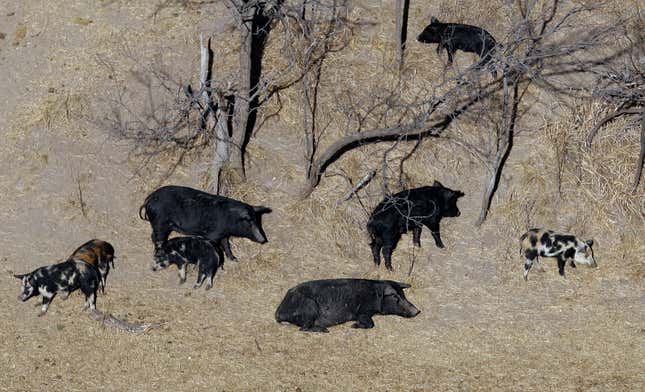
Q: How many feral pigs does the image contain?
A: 8